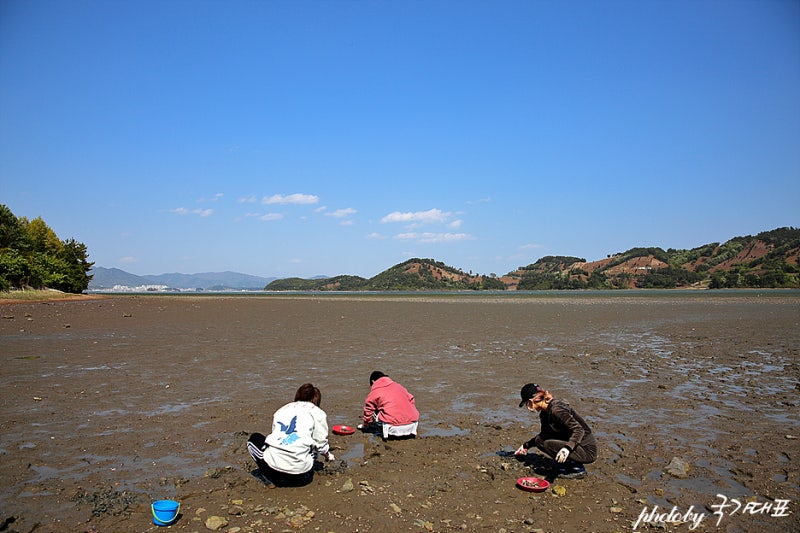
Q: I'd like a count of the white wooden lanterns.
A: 0